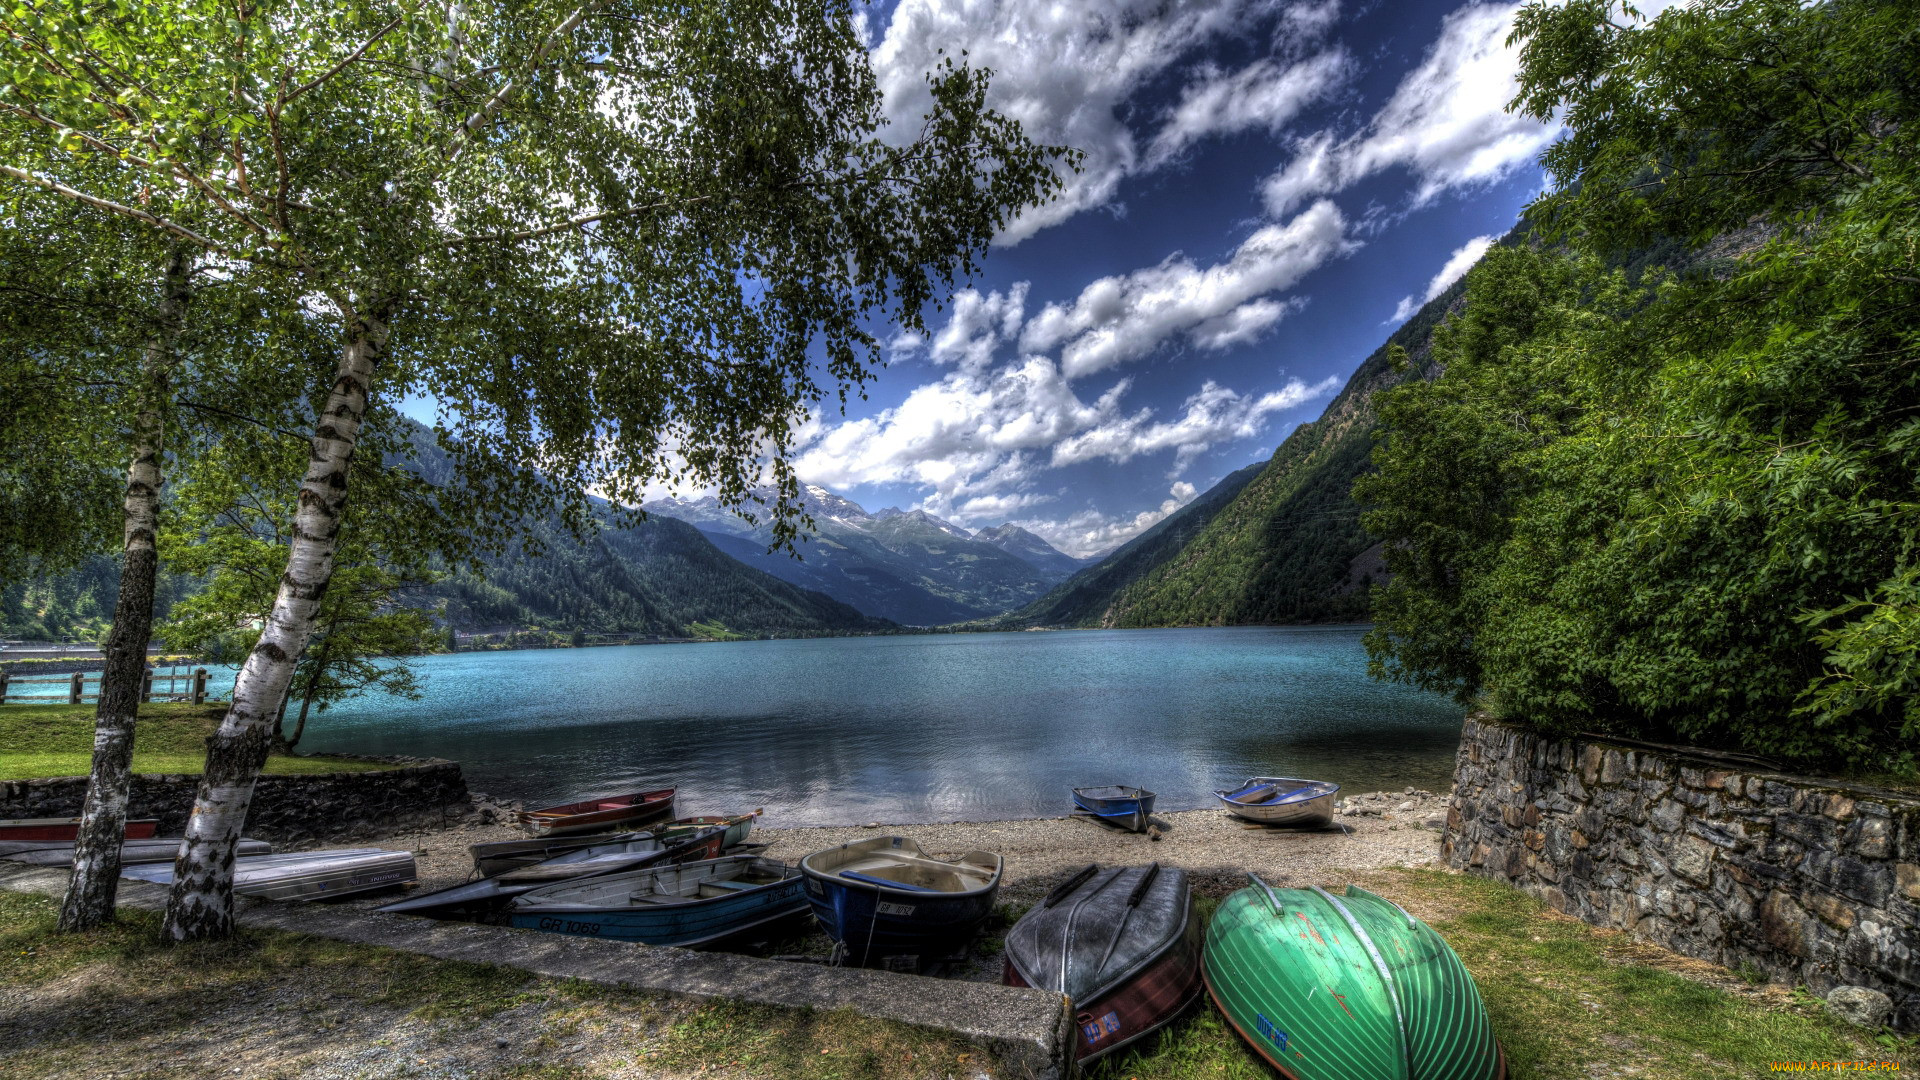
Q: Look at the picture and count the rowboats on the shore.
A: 13